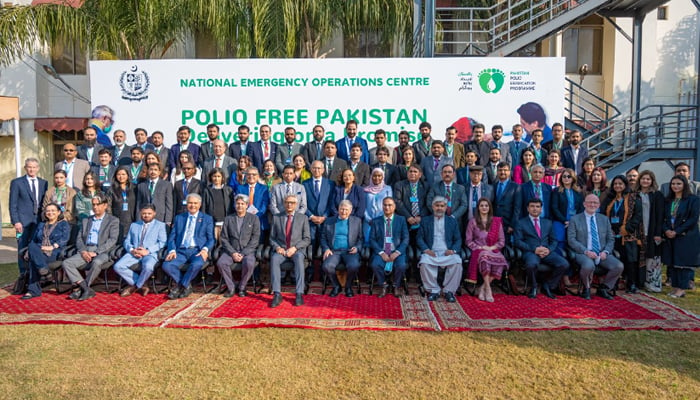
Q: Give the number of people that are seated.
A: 12